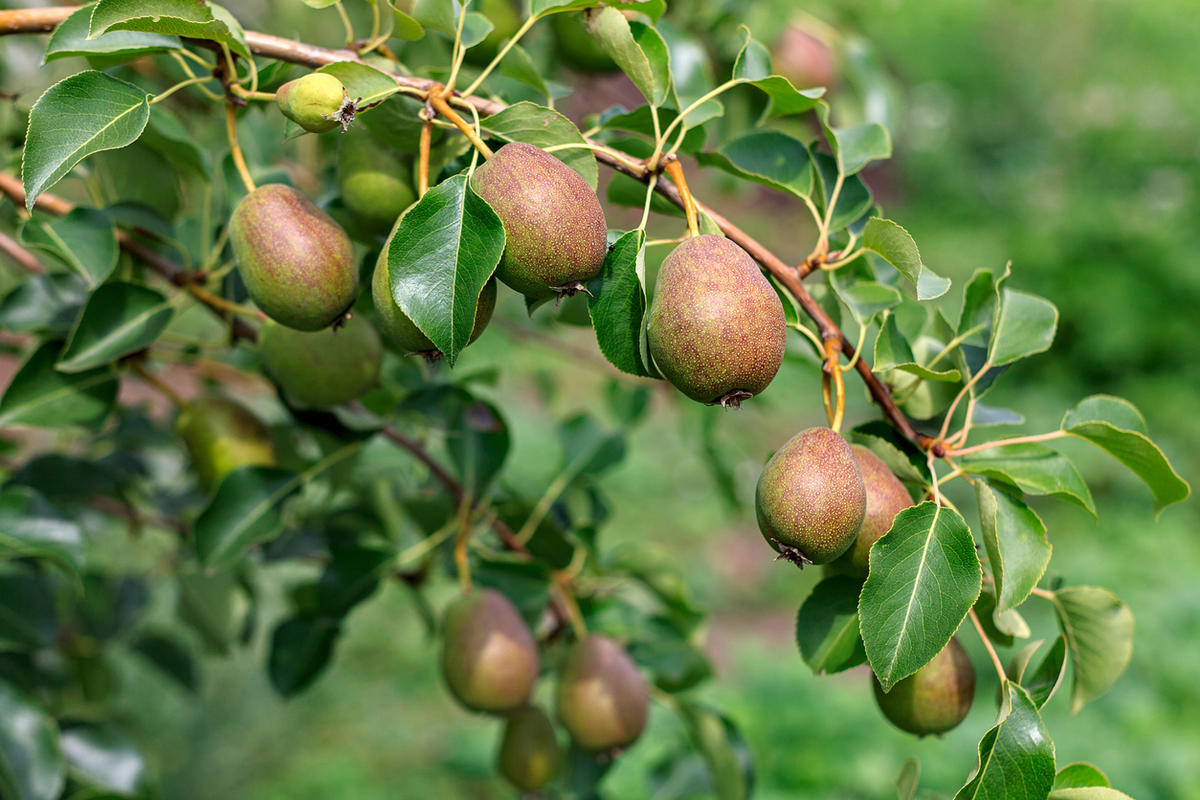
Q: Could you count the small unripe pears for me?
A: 1